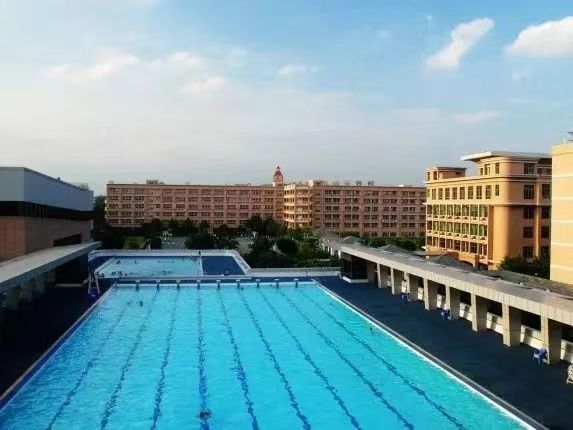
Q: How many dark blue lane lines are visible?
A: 9